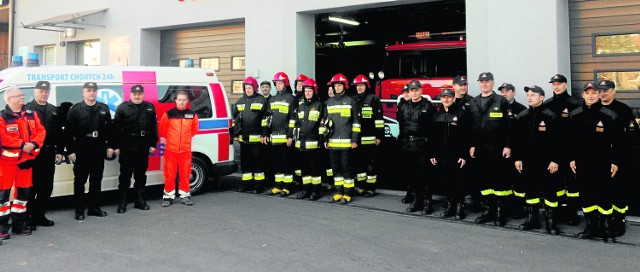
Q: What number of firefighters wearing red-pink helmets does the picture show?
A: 7